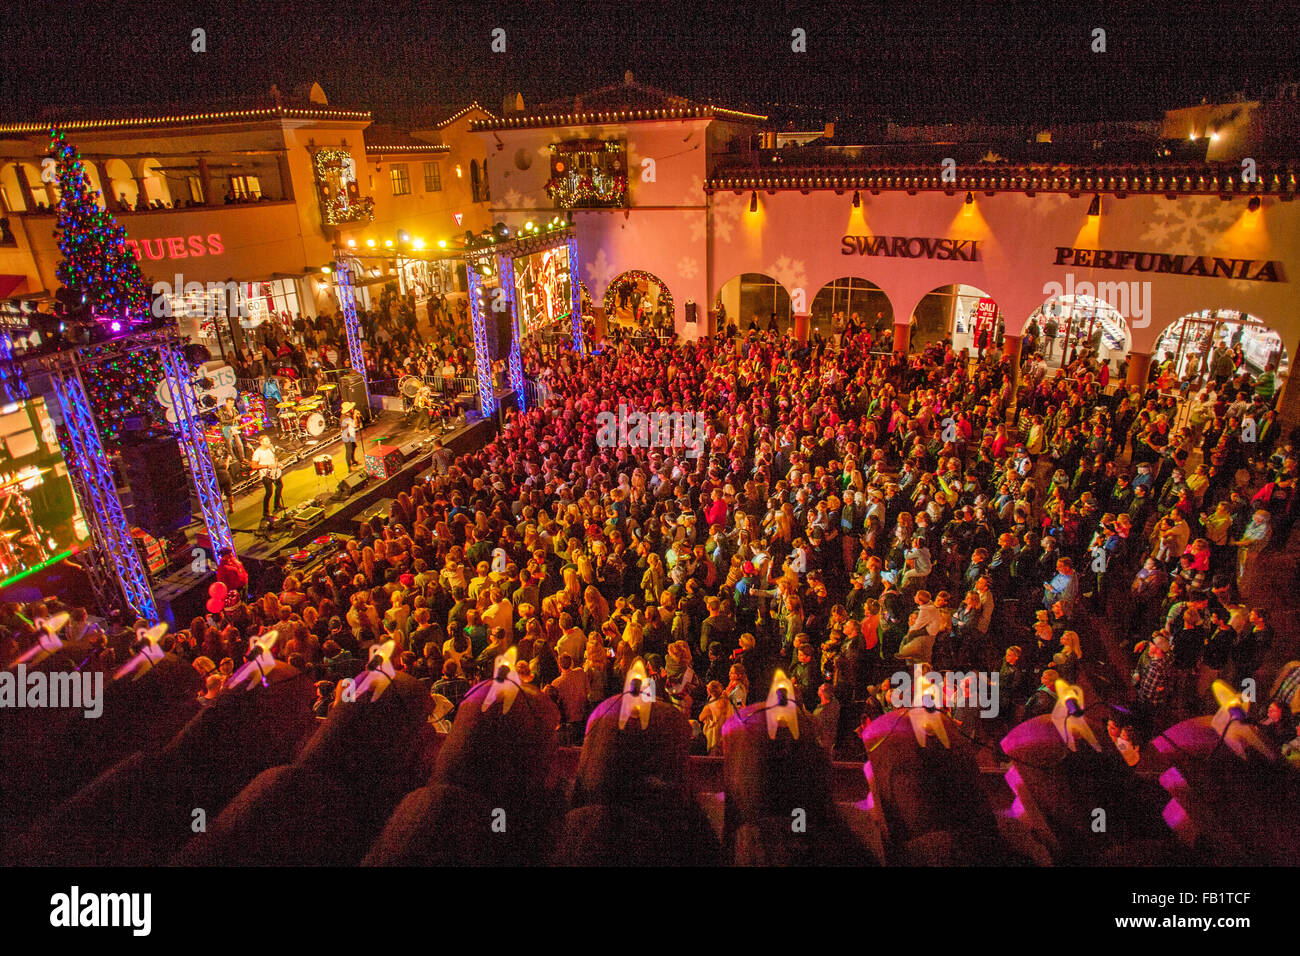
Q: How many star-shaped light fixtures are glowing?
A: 10